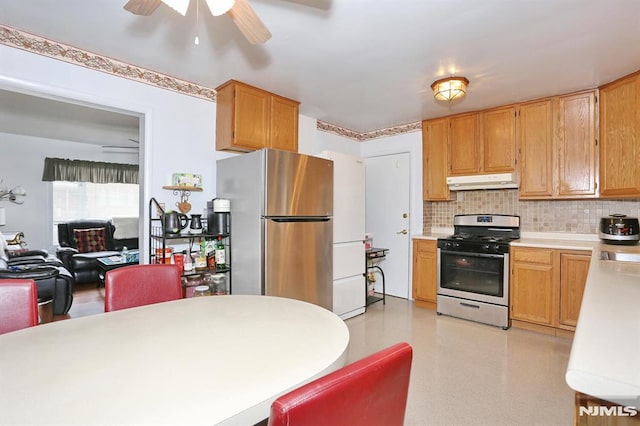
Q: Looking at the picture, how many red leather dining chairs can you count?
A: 3